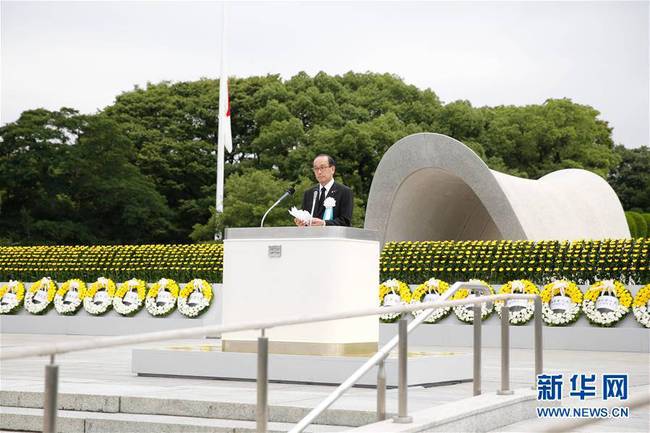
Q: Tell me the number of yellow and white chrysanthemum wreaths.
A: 14